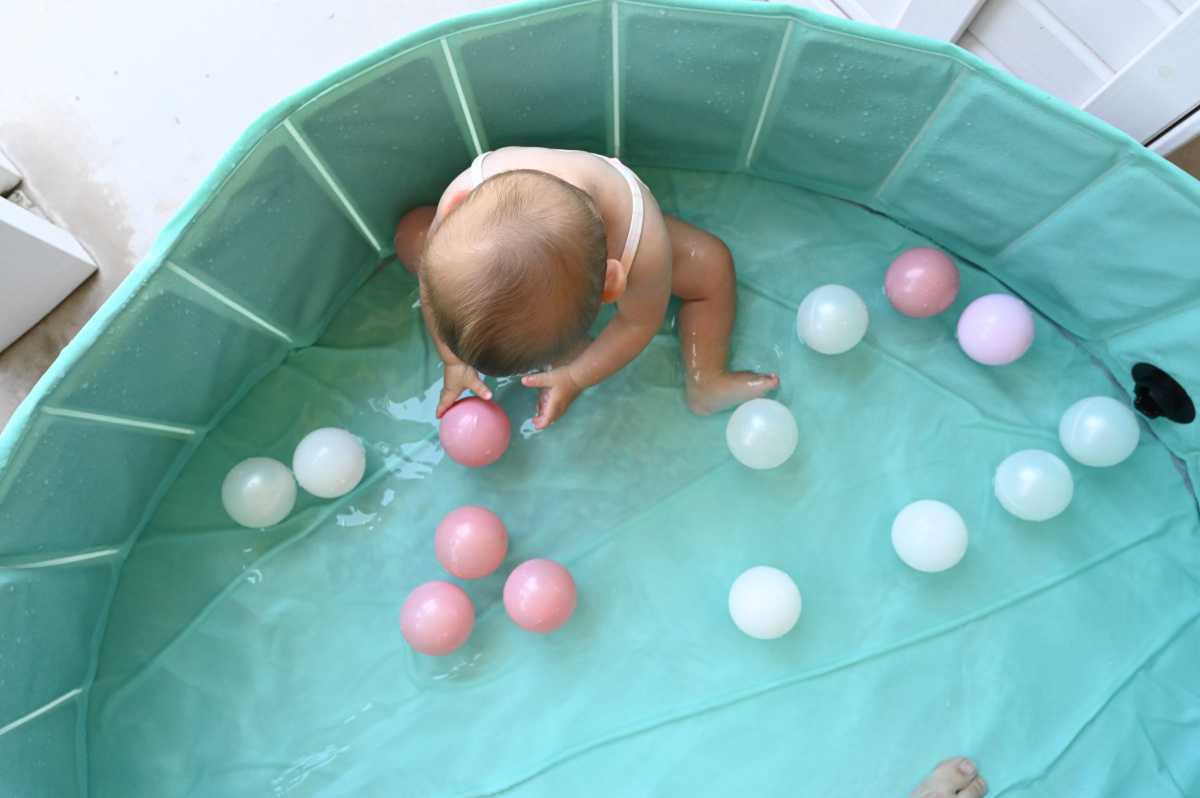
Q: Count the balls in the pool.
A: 14